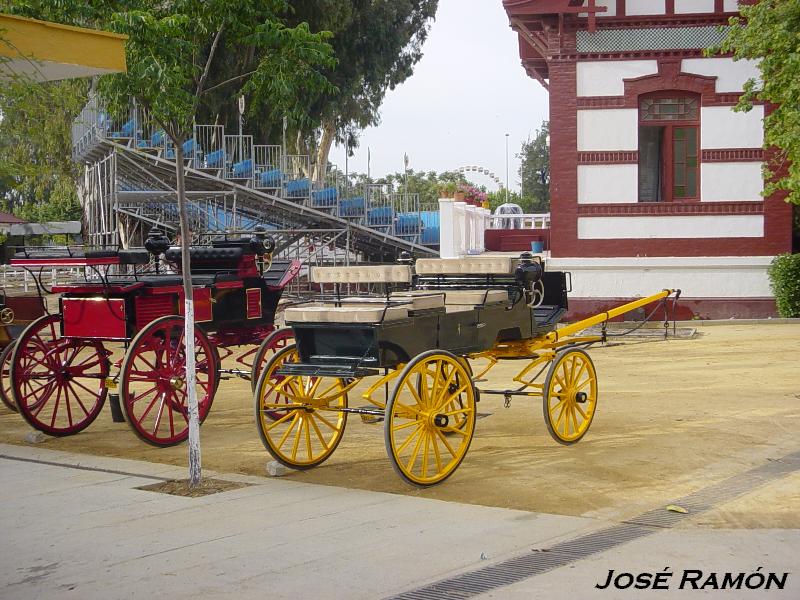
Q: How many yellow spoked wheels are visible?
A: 4